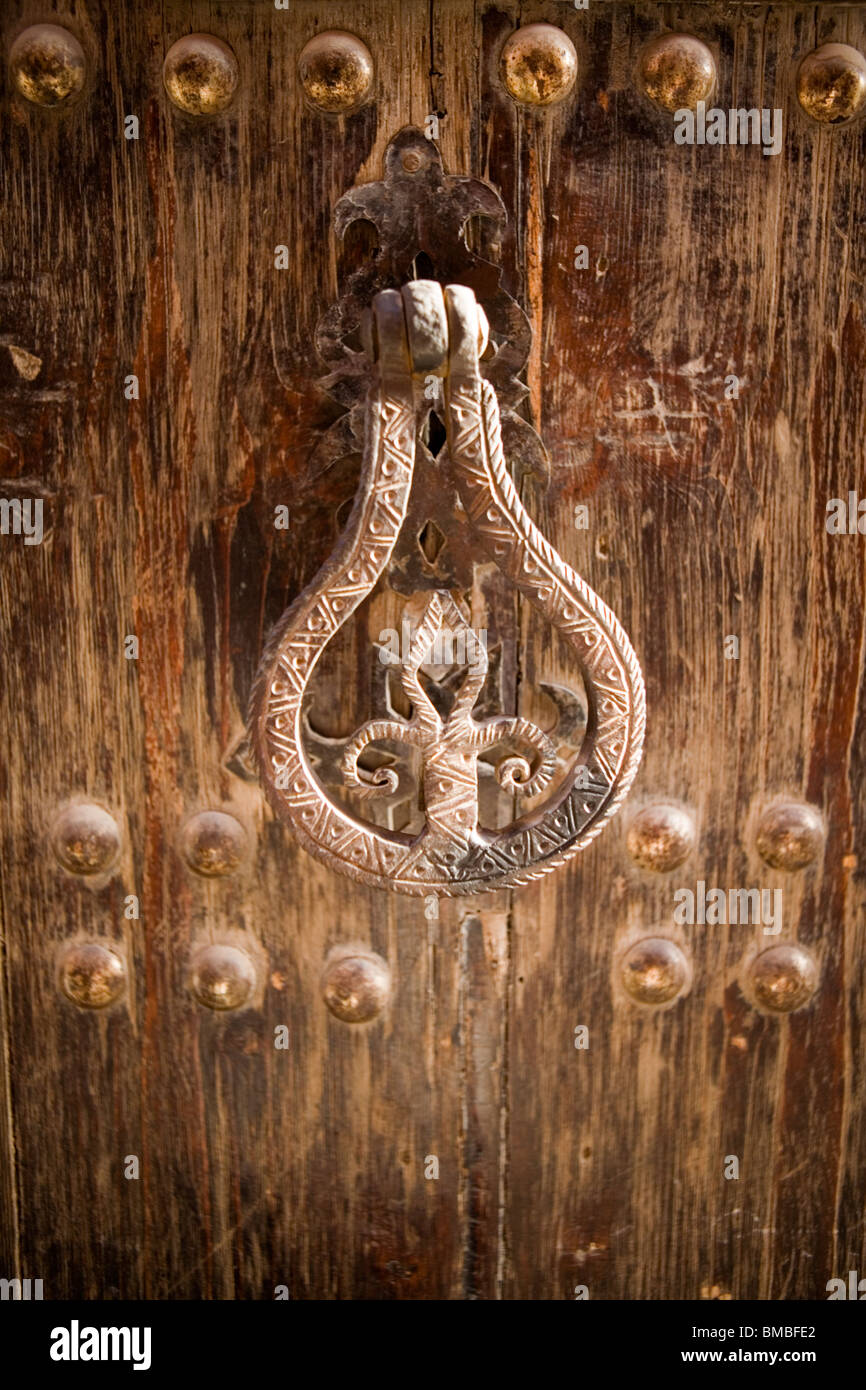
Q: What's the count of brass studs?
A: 15